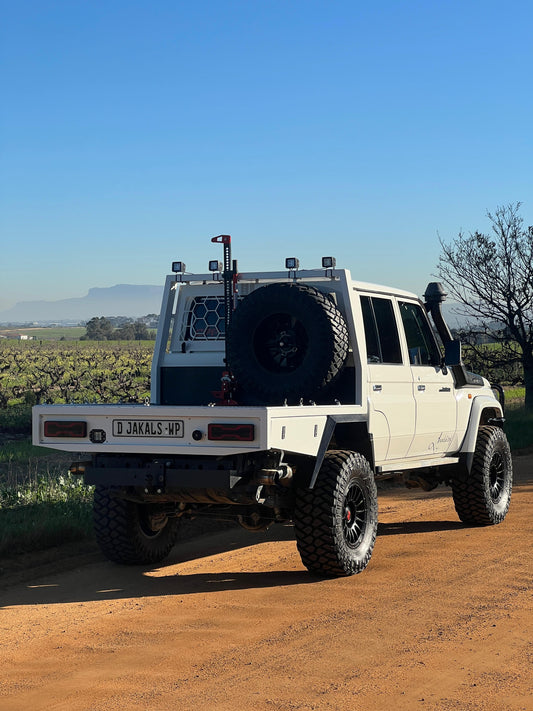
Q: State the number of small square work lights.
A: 4